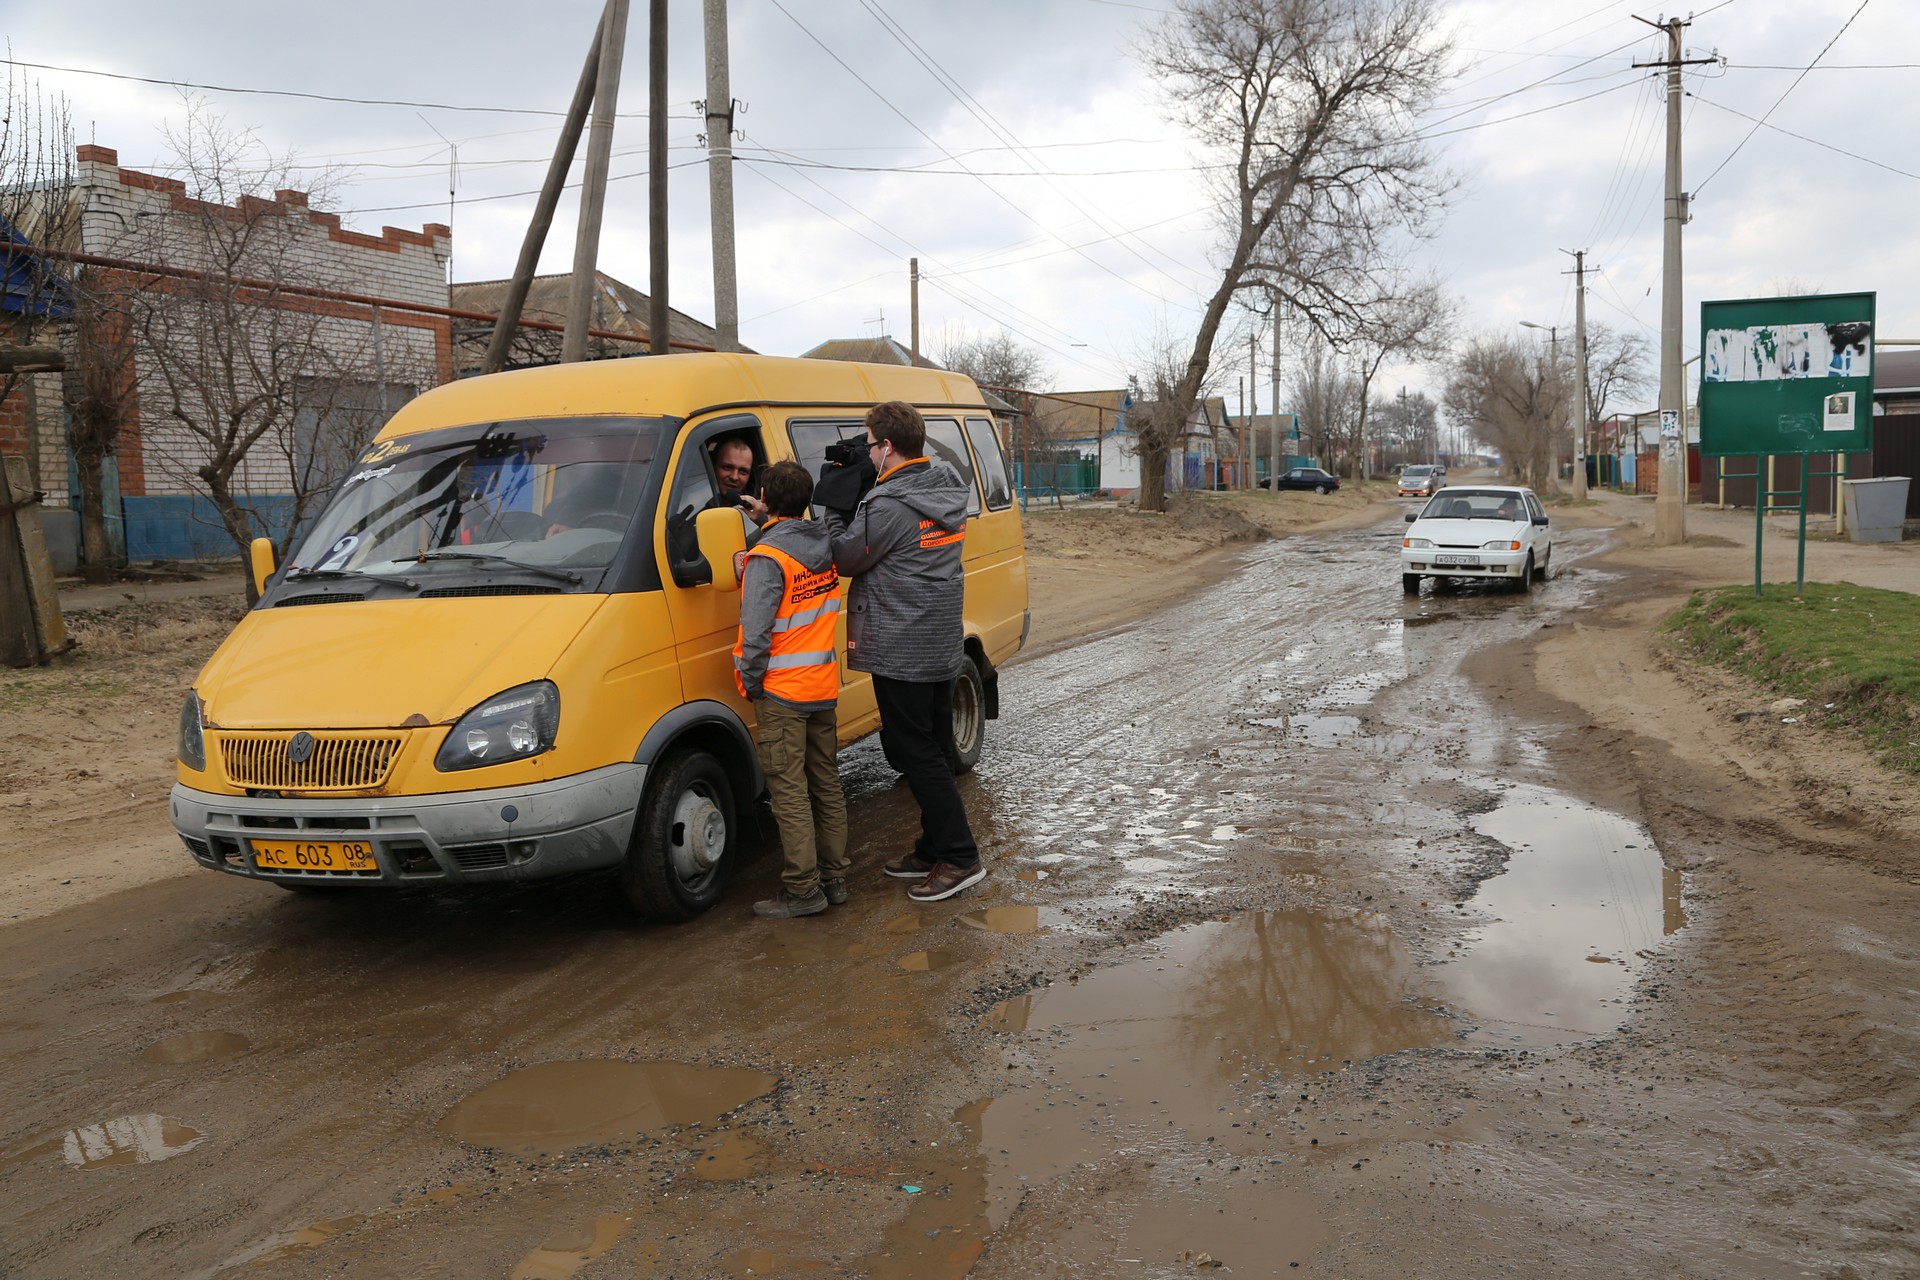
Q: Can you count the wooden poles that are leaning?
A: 2